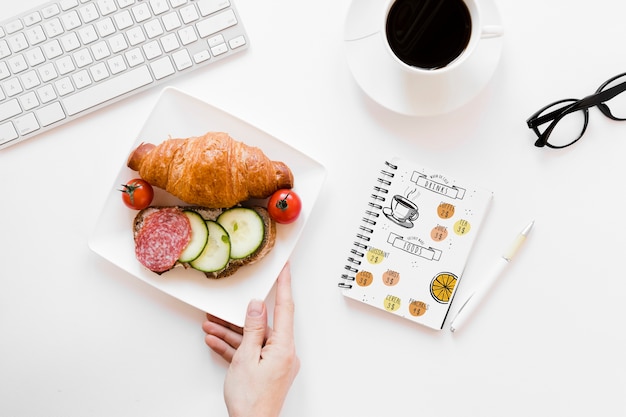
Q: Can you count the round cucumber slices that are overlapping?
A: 3